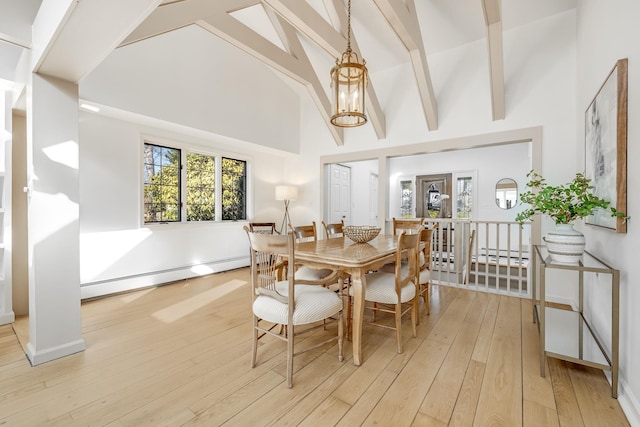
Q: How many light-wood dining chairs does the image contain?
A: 6